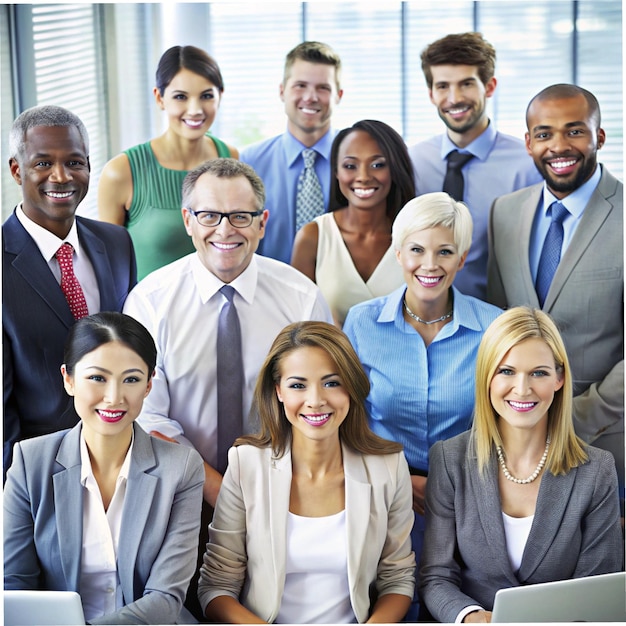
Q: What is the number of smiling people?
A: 11